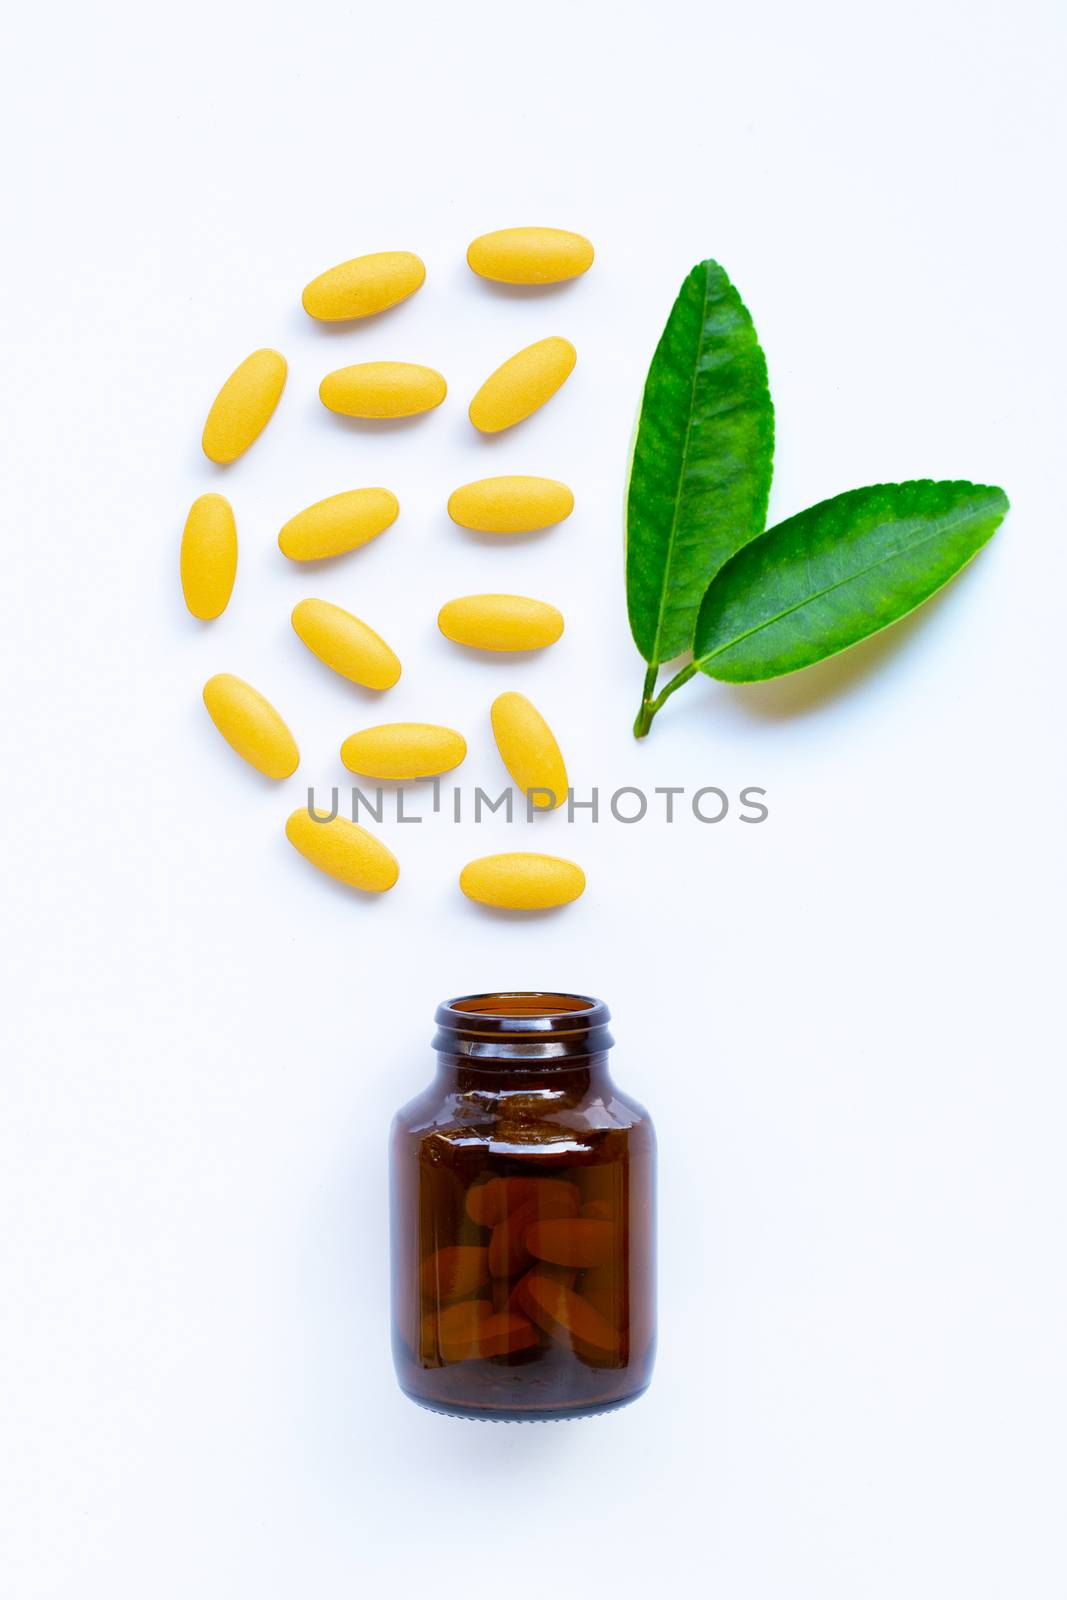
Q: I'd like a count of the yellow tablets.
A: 15